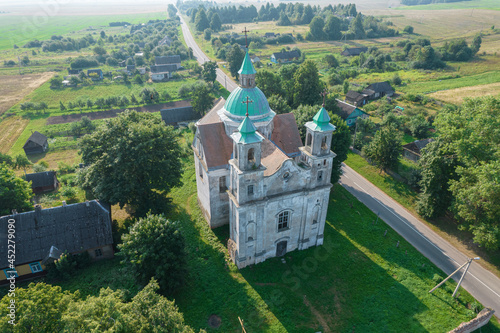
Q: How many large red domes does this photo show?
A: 0